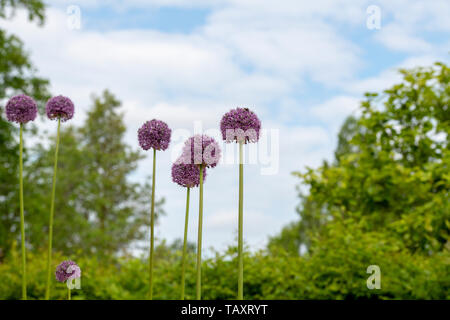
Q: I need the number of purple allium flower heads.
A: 7